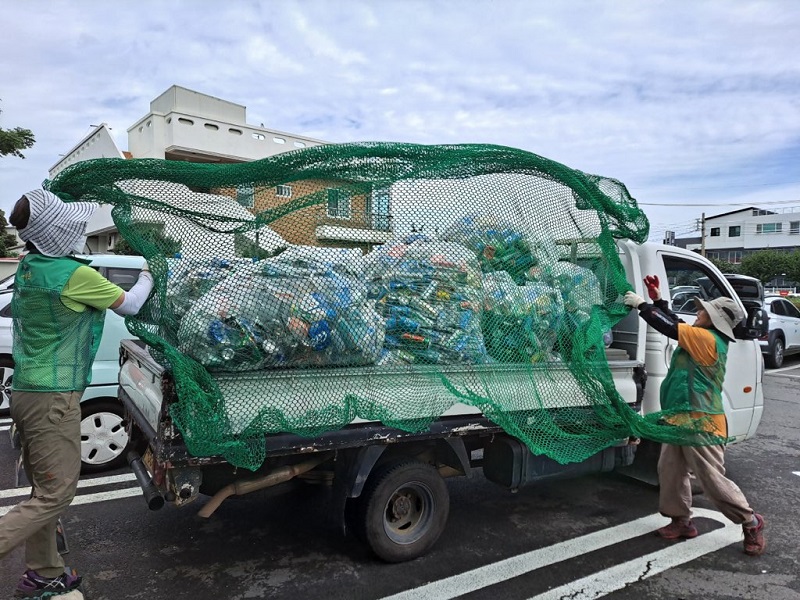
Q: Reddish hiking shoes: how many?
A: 2